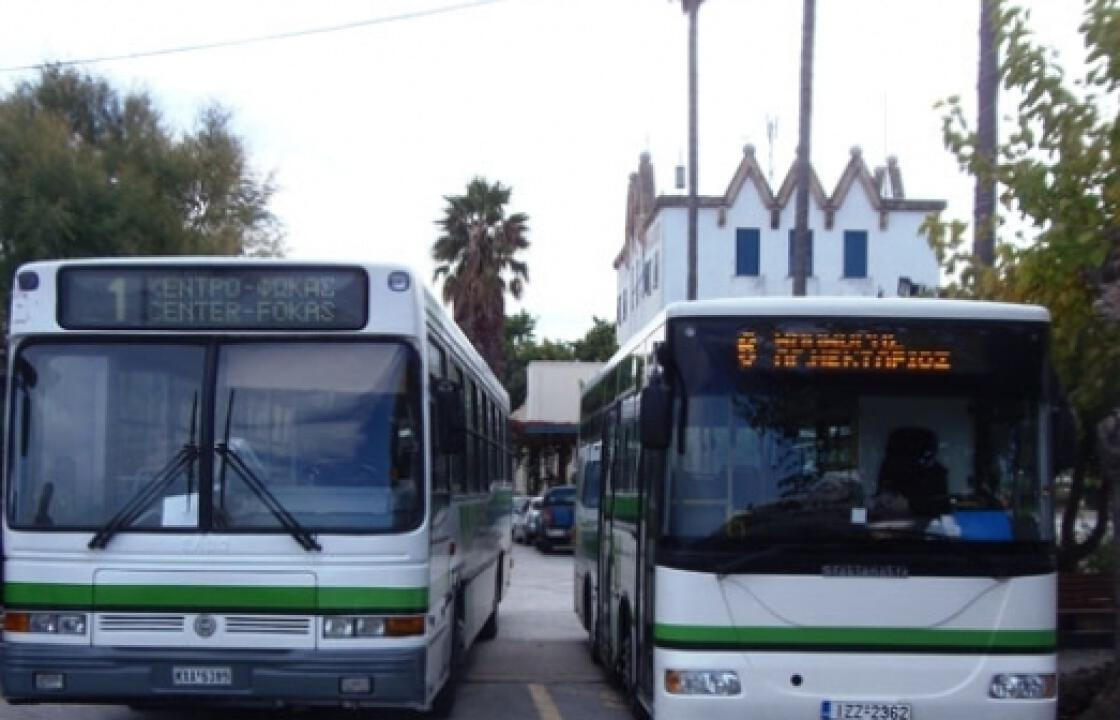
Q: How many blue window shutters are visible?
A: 3